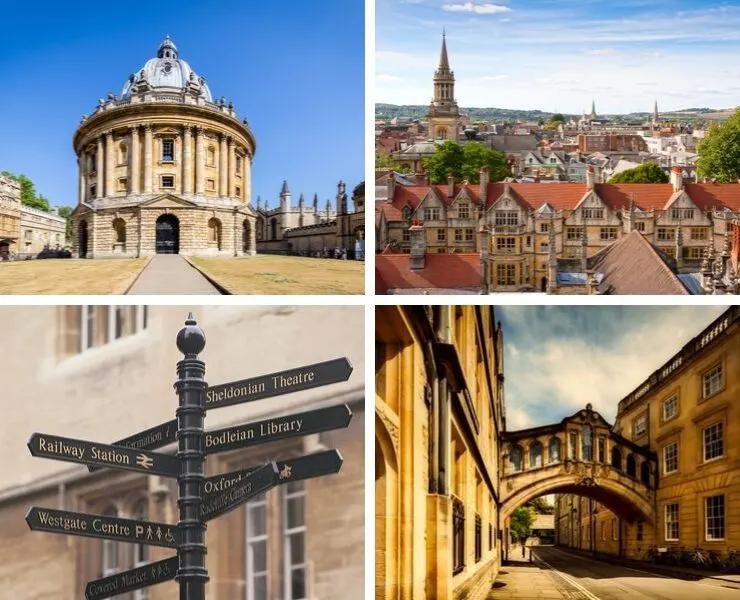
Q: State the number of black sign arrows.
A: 8